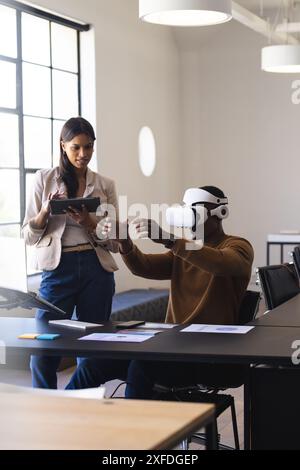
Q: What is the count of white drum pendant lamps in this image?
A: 2